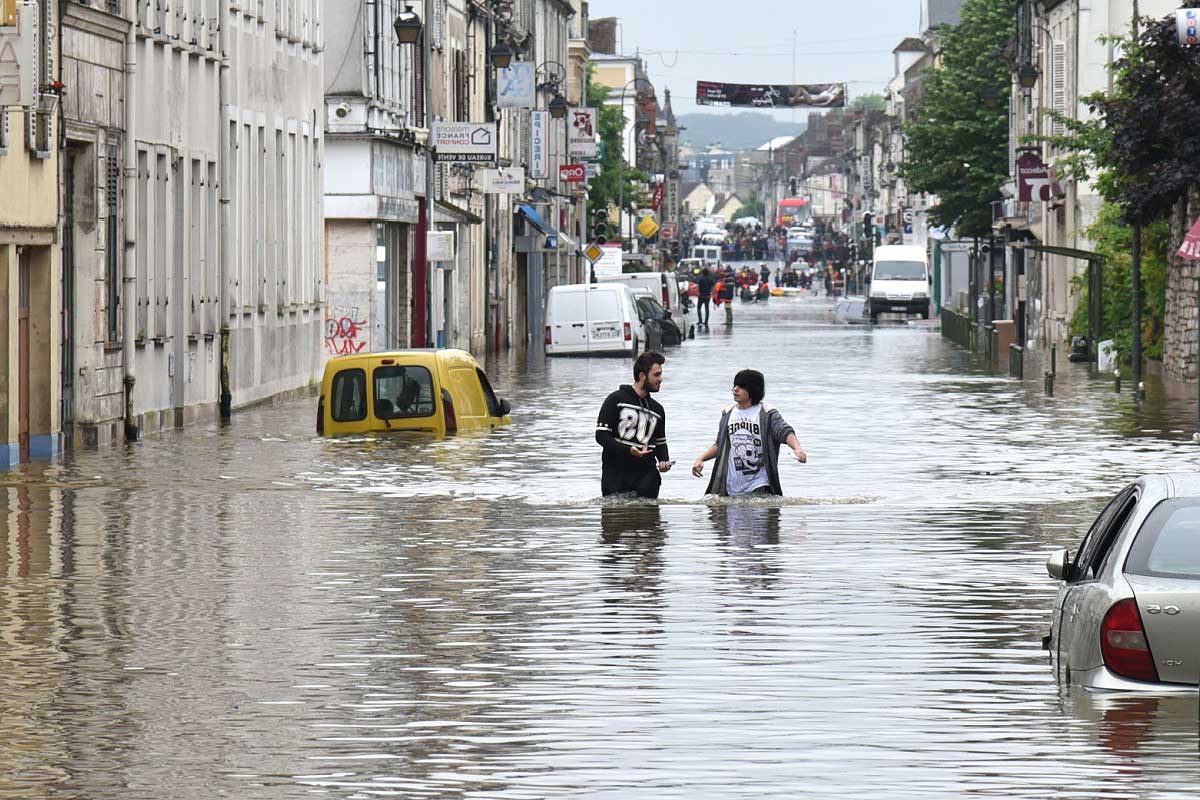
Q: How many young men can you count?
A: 2